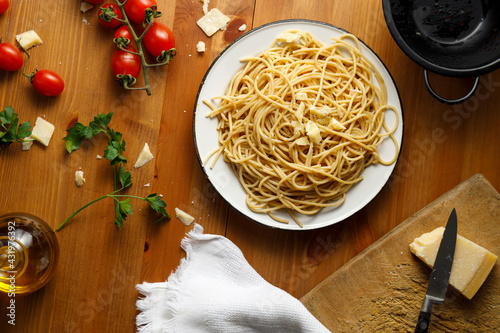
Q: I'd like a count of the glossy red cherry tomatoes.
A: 9